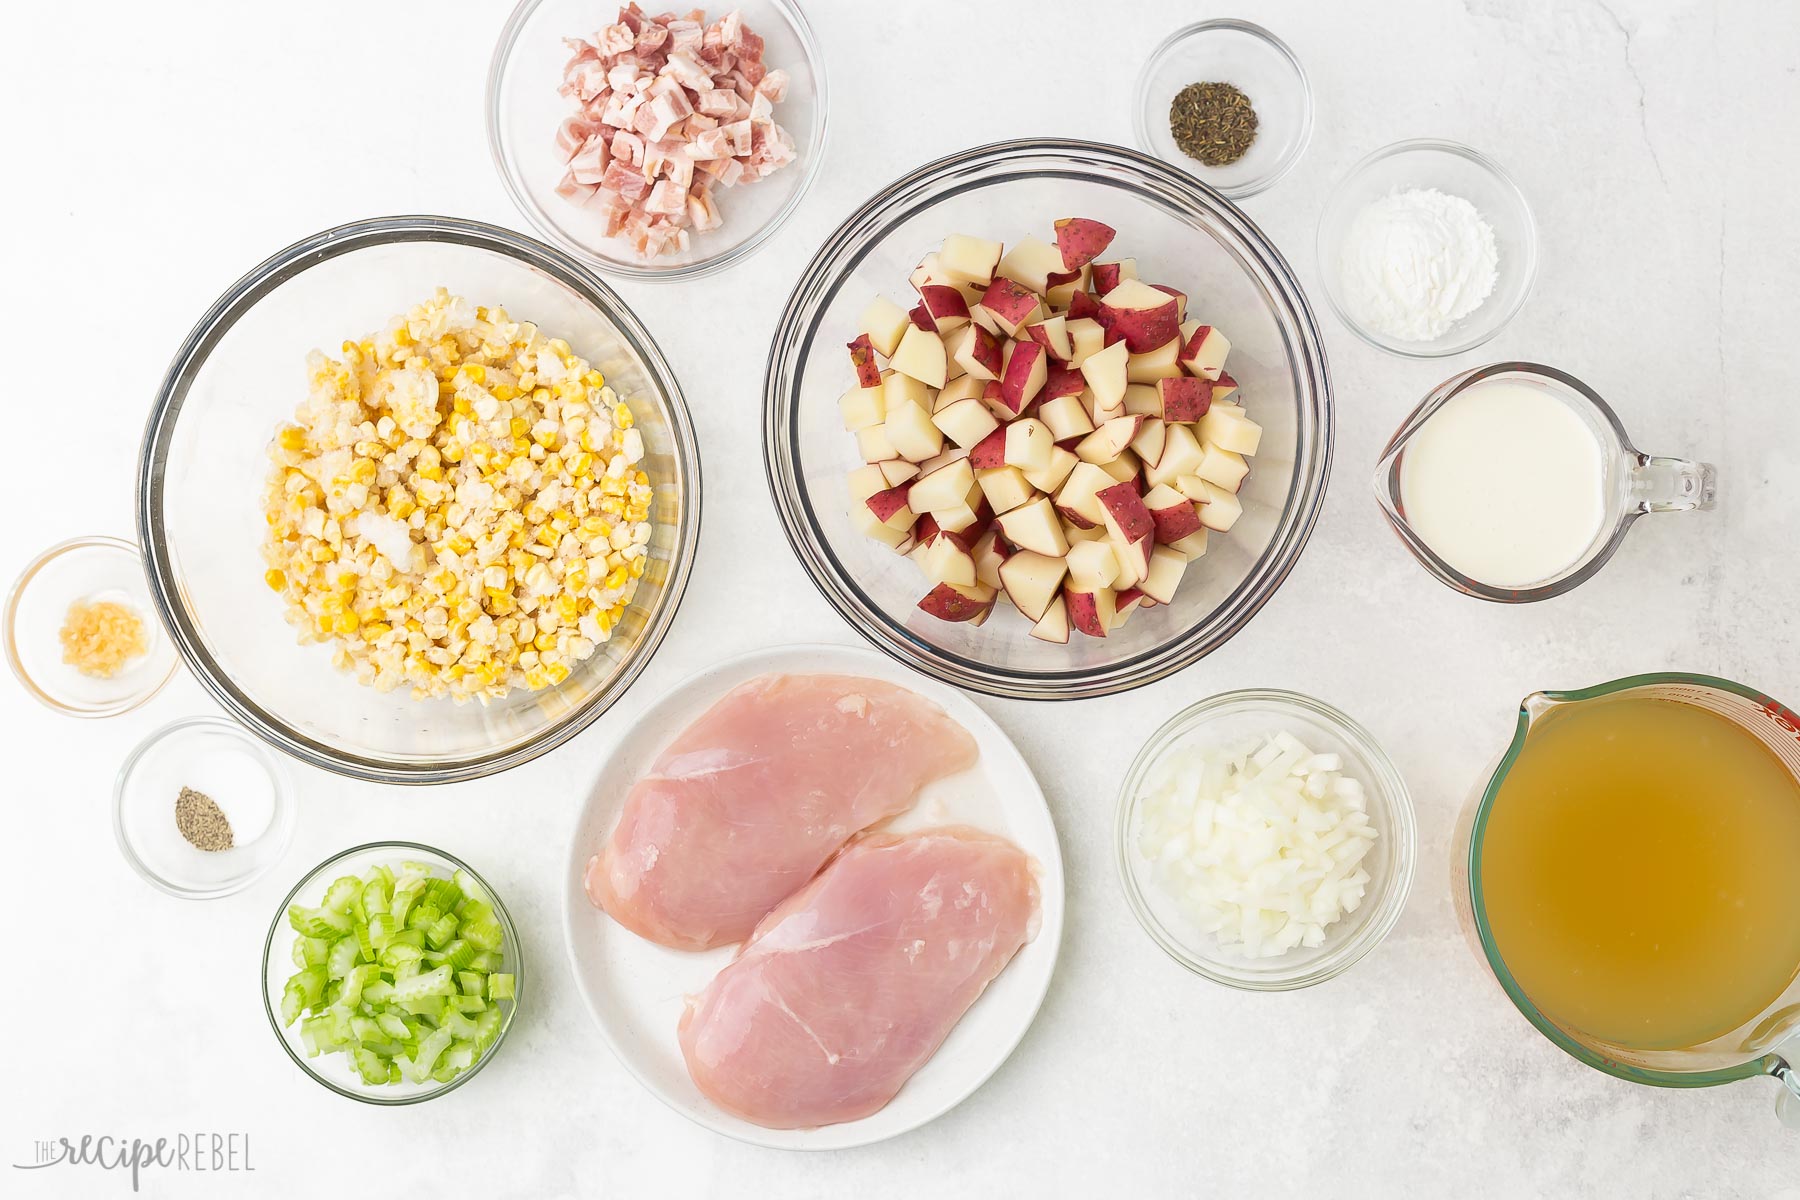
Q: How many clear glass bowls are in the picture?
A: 9